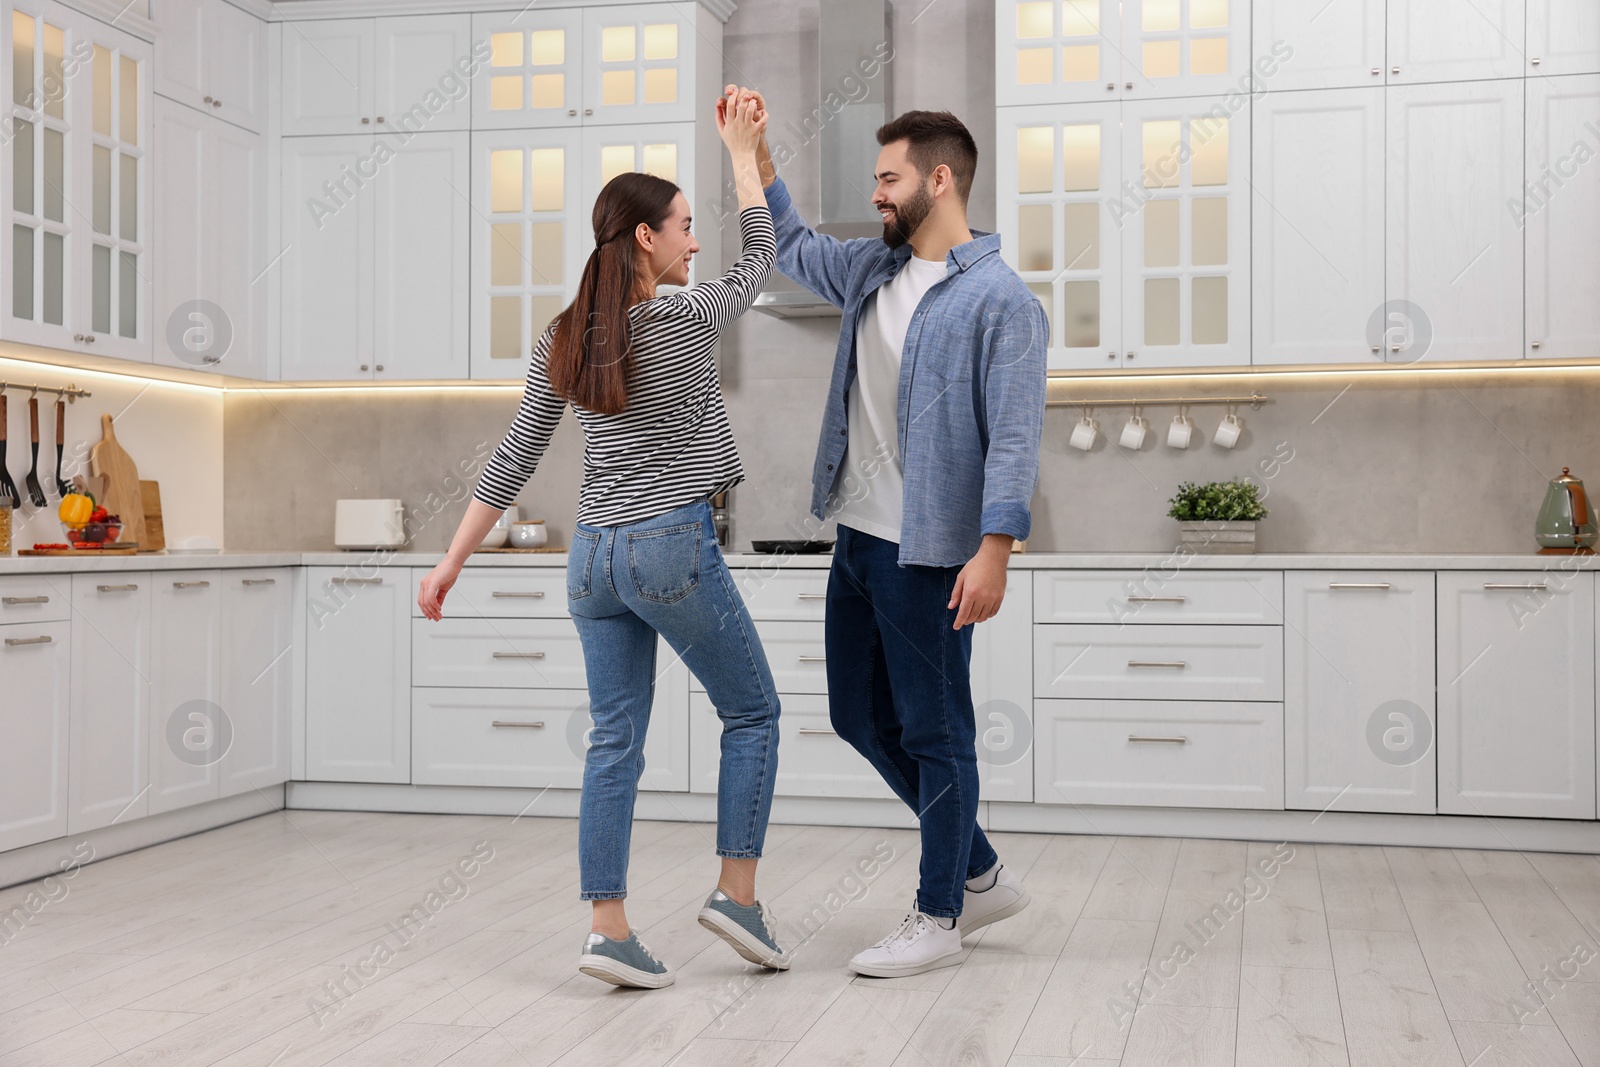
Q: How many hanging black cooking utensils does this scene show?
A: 3